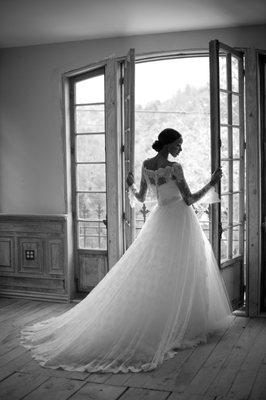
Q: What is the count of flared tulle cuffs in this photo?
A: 2